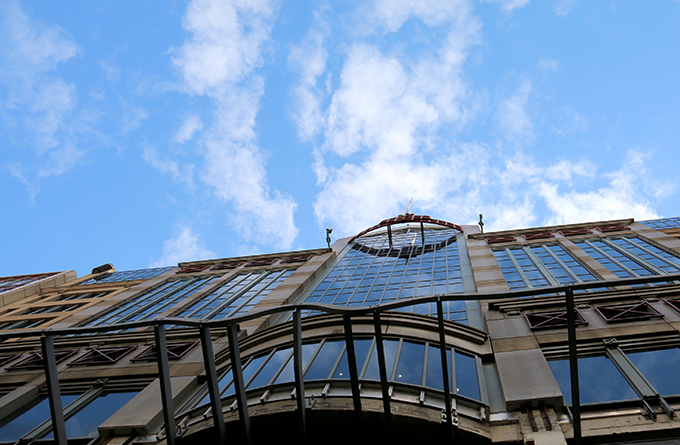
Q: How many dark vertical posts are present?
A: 9